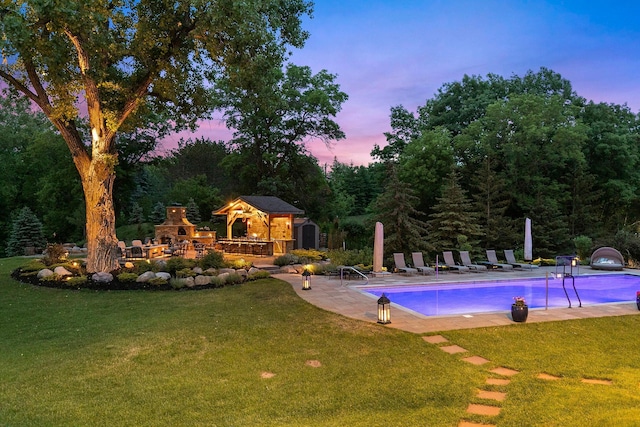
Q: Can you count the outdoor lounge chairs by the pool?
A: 6